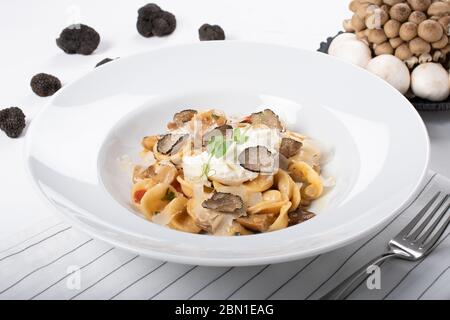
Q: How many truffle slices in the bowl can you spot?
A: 7